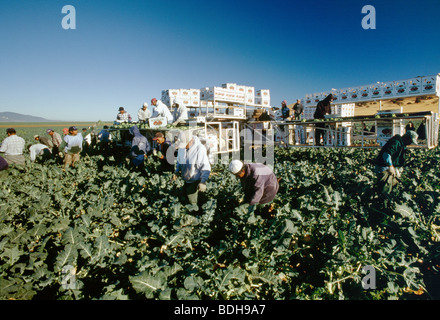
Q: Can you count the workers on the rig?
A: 7